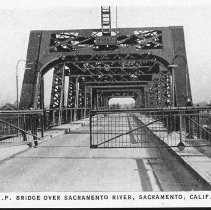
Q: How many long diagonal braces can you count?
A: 3